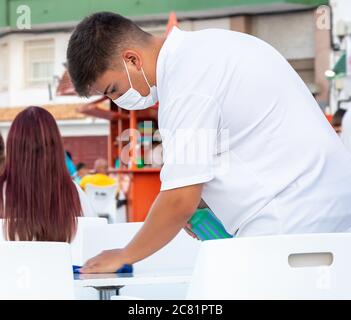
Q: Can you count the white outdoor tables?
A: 1